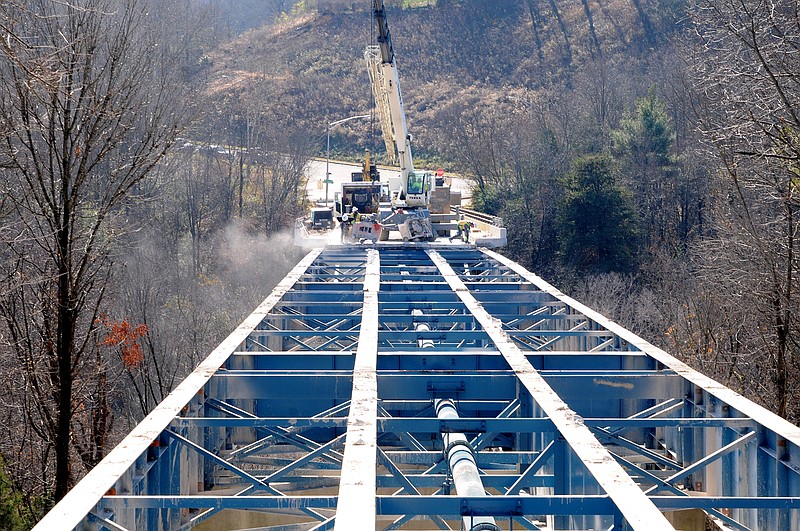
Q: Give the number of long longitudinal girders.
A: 4